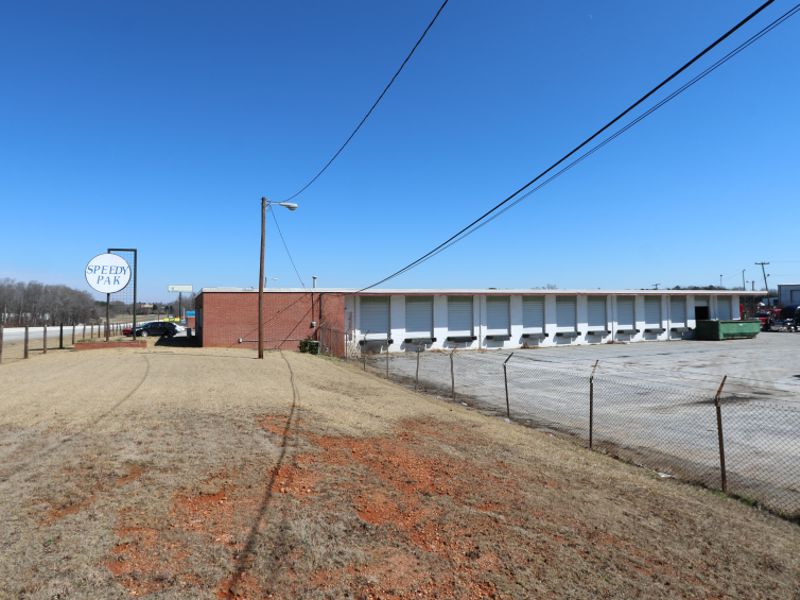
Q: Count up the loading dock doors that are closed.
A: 11